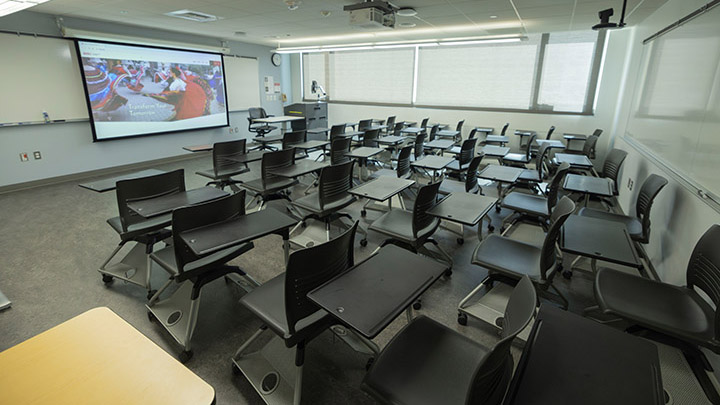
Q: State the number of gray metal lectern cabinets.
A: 1